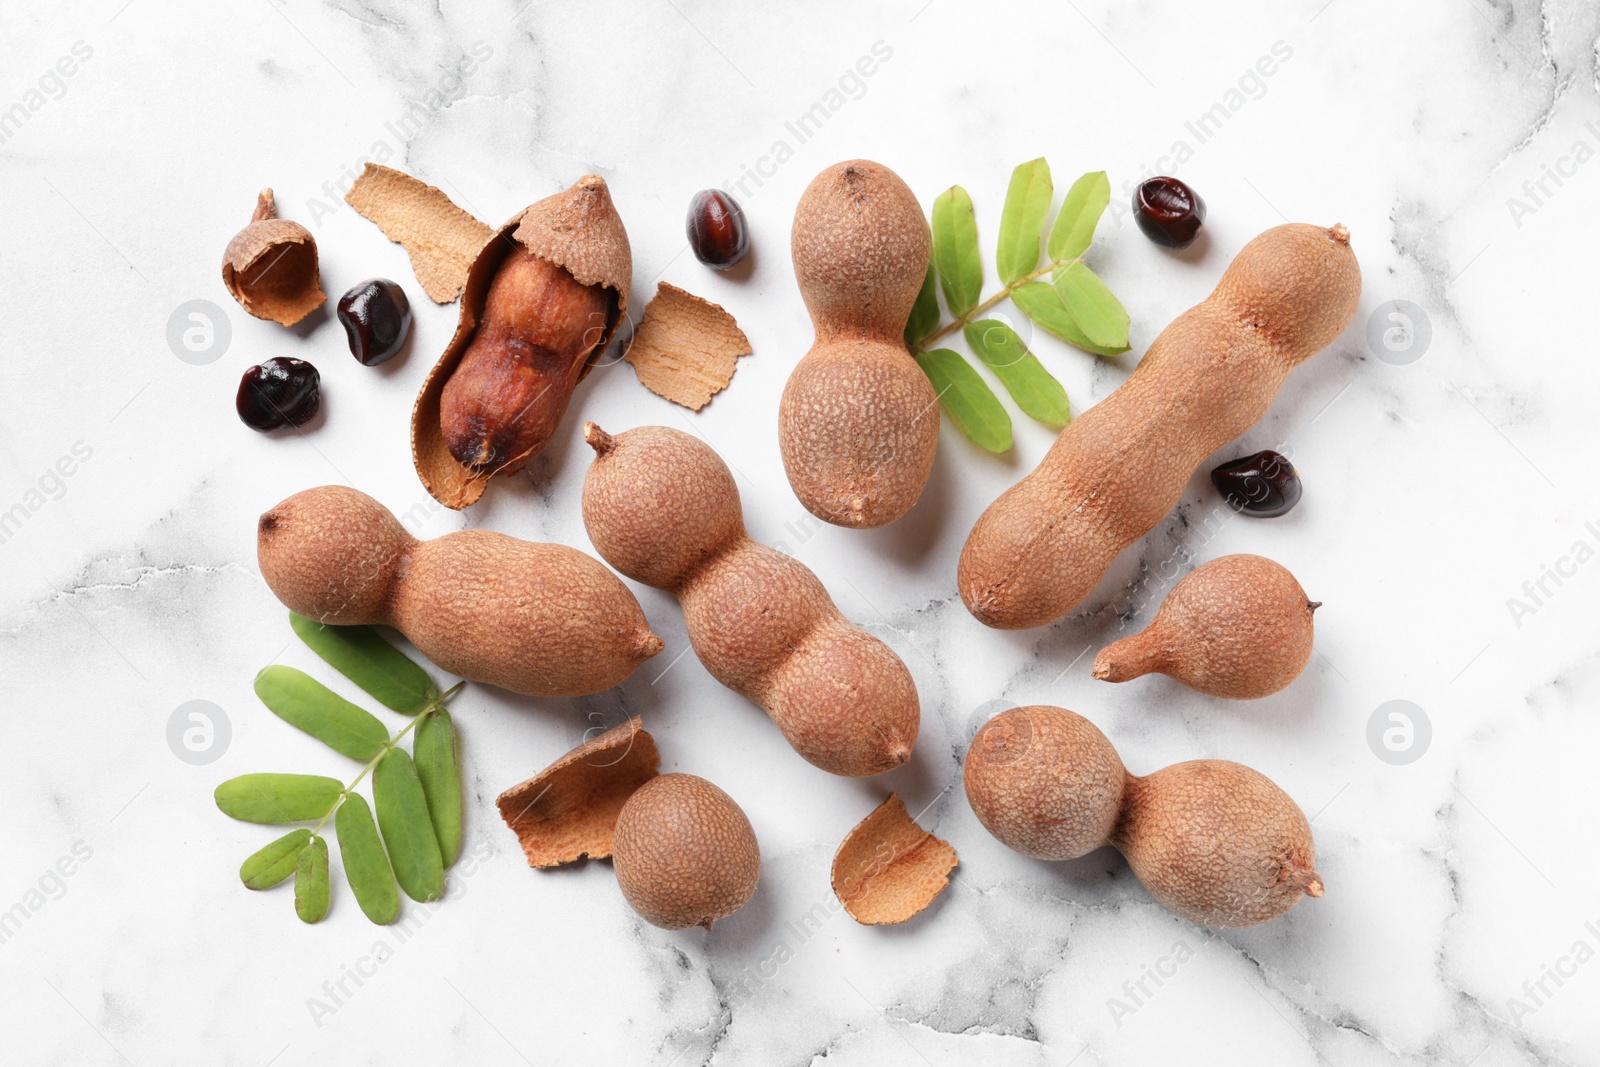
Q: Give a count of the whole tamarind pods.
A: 7